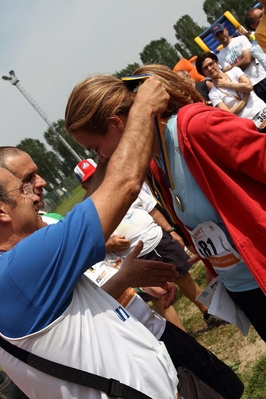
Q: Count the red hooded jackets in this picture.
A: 1